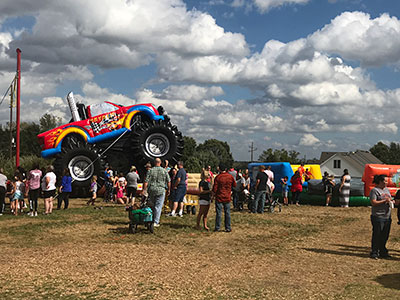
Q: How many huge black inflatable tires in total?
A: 2